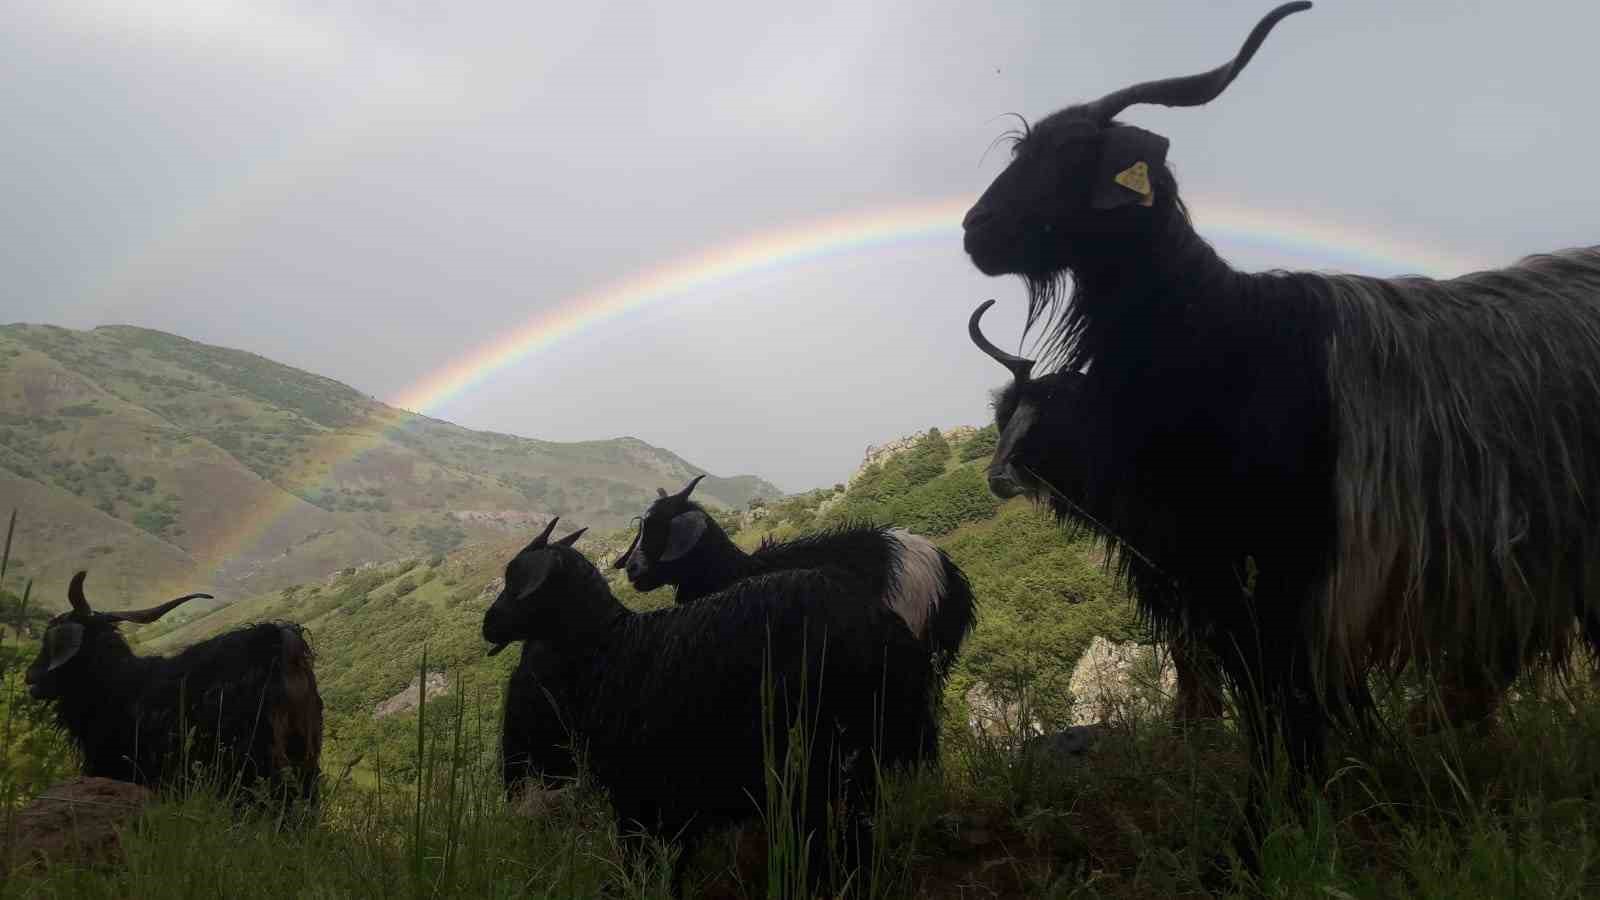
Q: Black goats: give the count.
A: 5